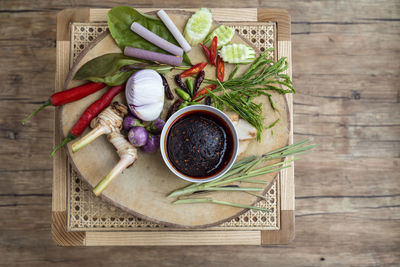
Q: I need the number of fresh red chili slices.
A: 5